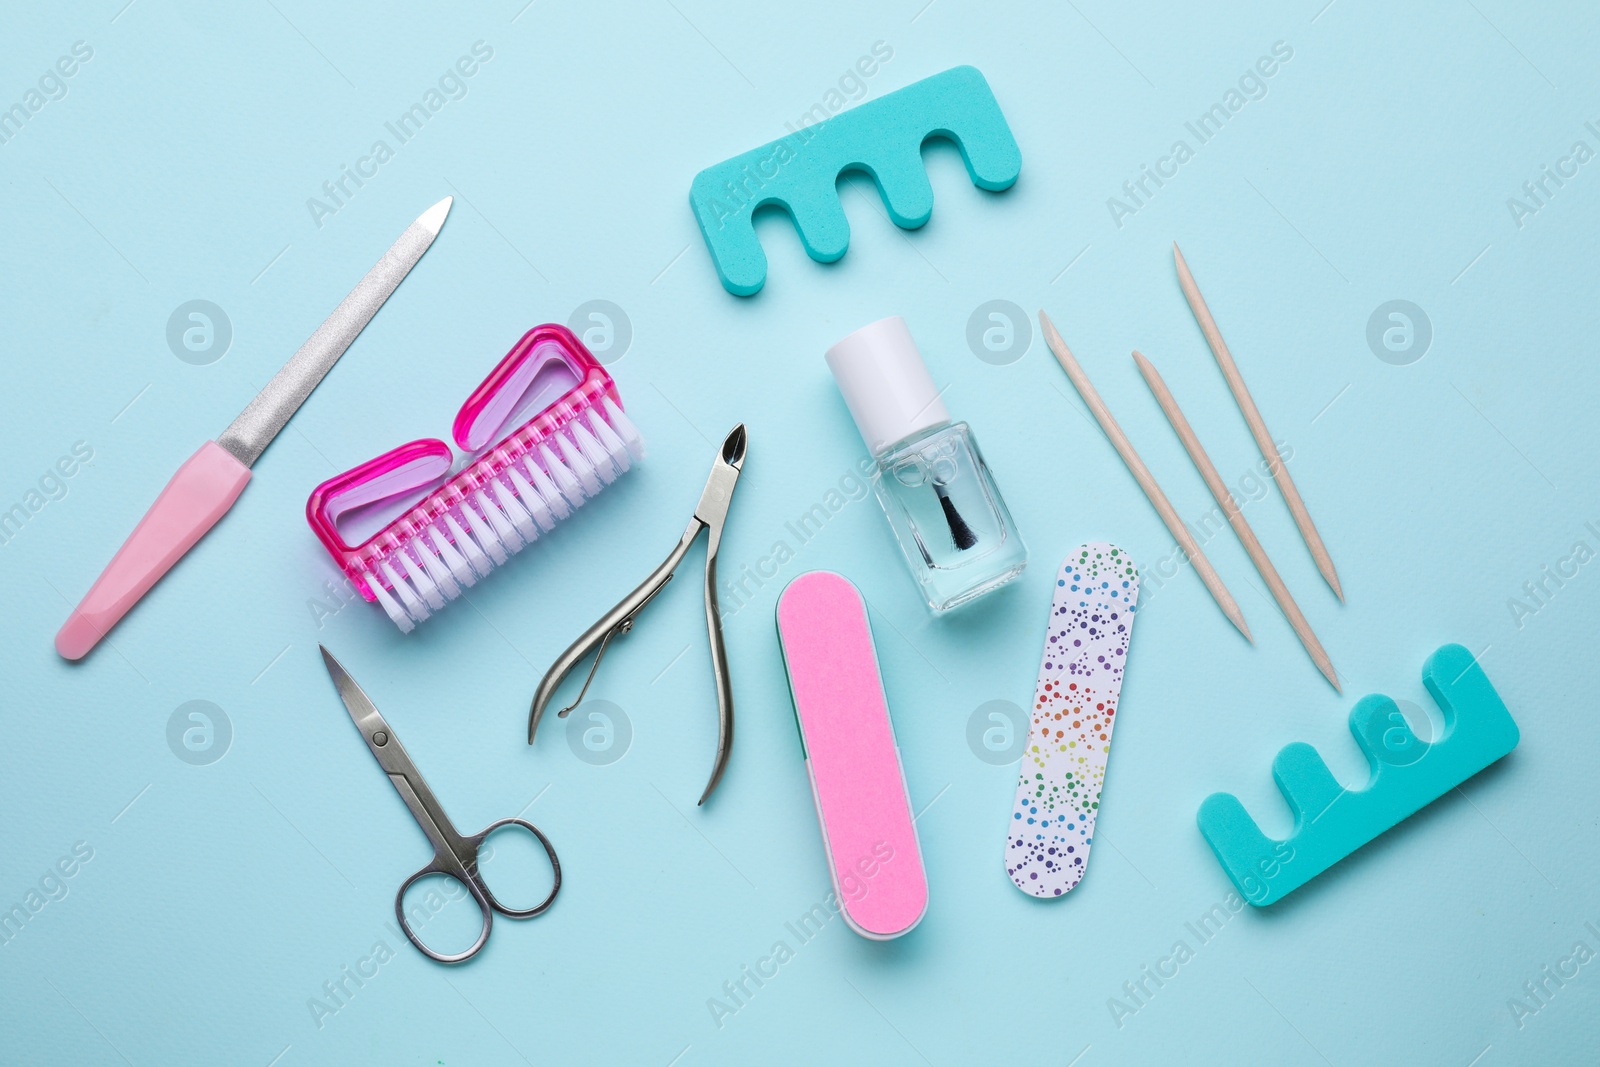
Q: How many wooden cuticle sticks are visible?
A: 3